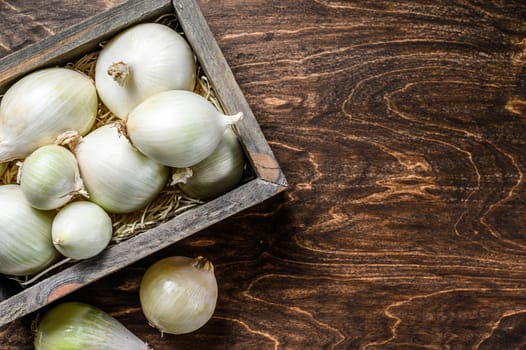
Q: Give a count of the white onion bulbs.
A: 10